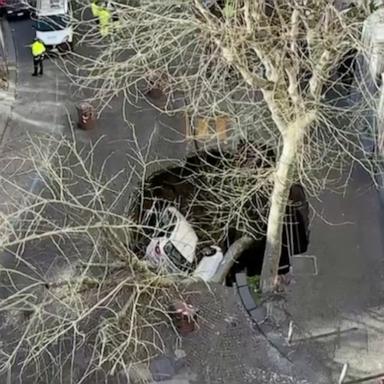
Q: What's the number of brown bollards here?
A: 3